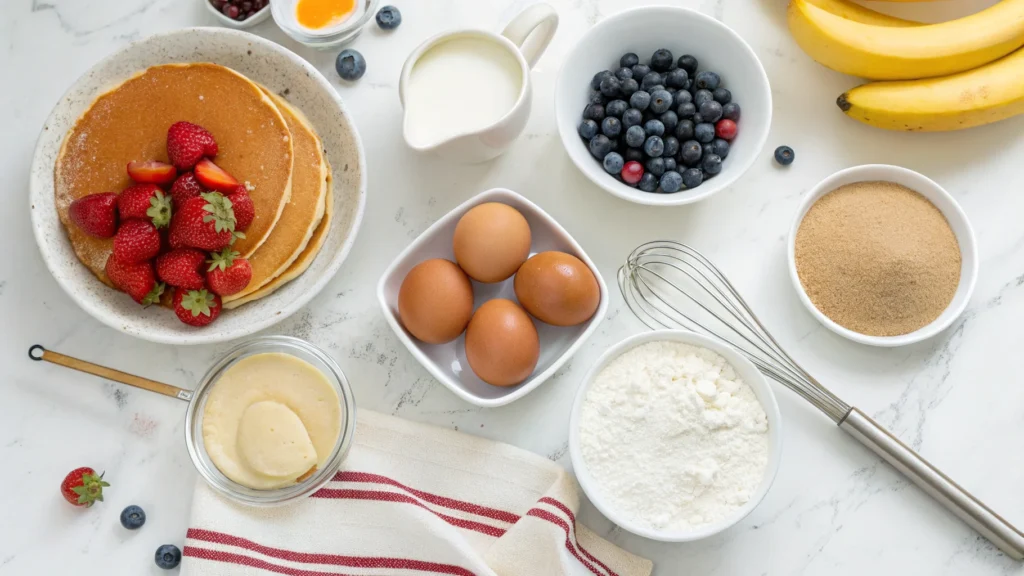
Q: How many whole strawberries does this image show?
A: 12